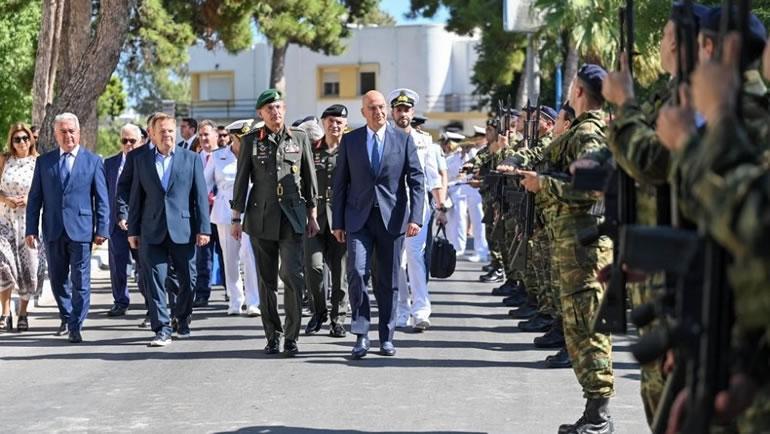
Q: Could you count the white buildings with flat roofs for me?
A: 1